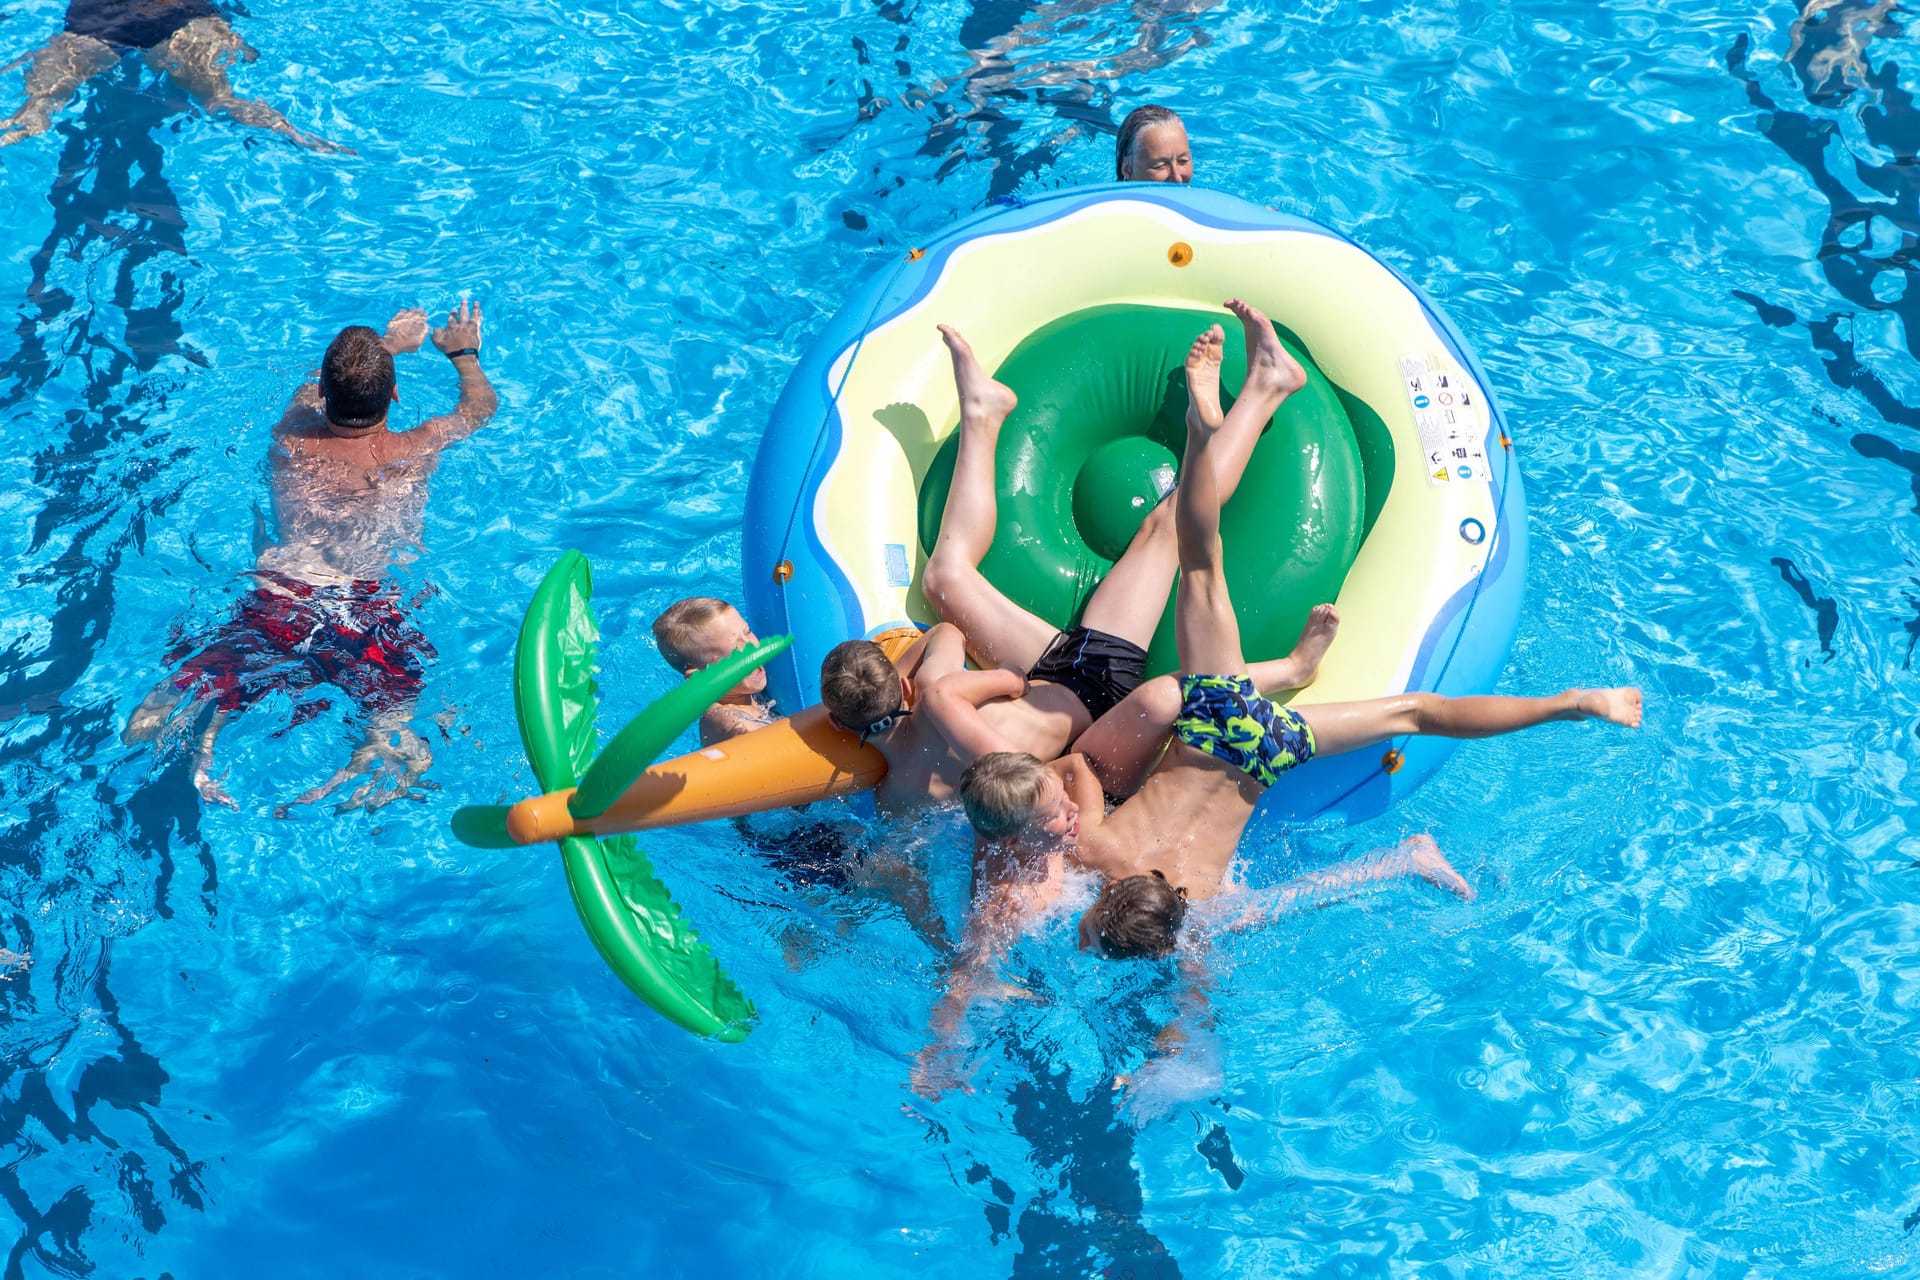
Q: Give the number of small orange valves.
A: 5